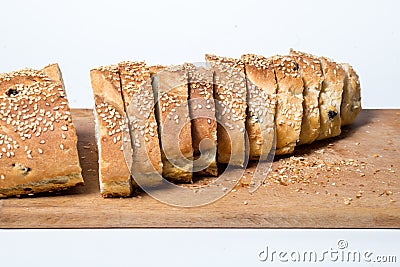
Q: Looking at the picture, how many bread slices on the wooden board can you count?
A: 10